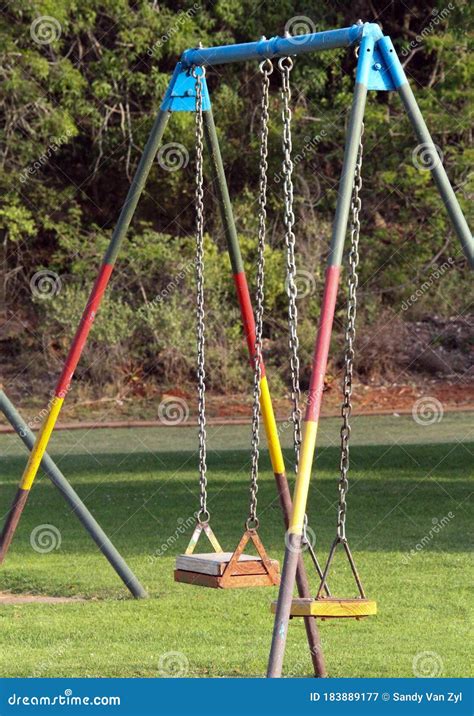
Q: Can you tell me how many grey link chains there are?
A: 4